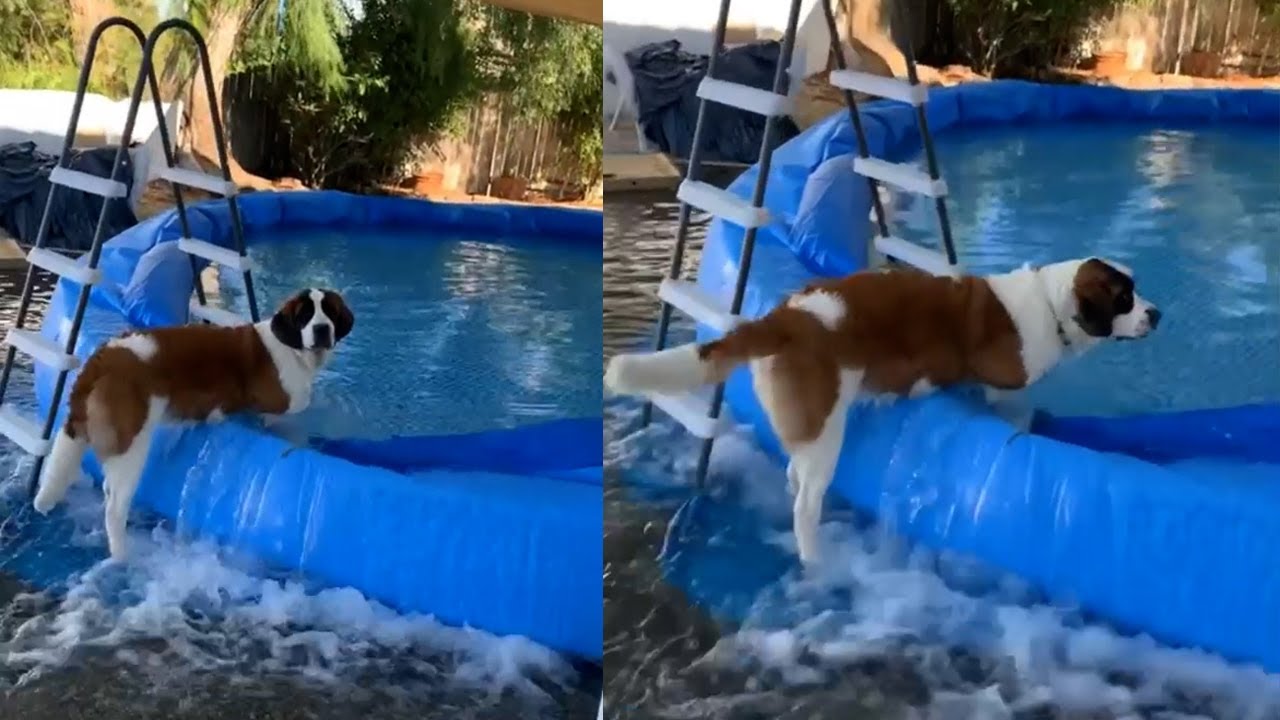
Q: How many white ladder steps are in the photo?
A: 14